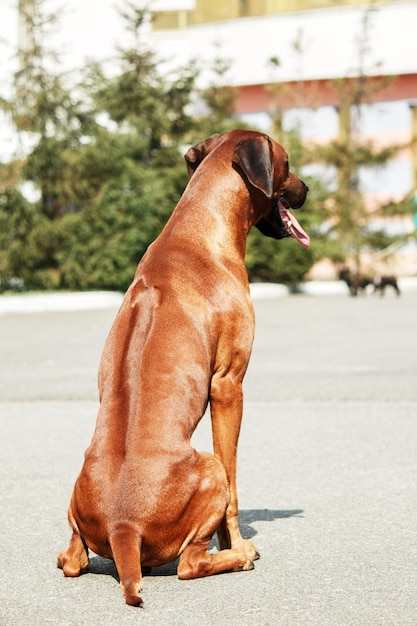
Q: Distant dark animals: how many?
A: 2